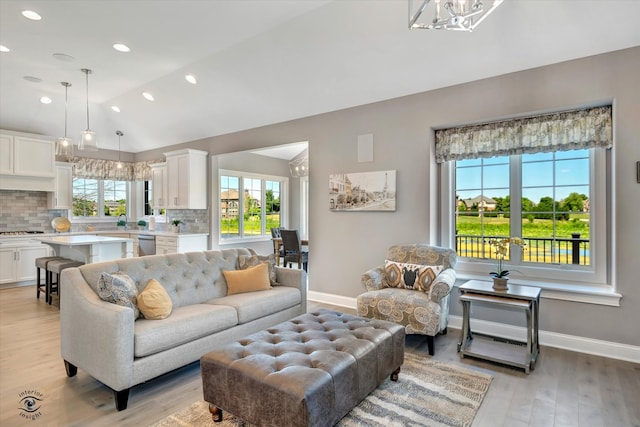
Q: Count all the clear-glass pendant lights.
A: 3